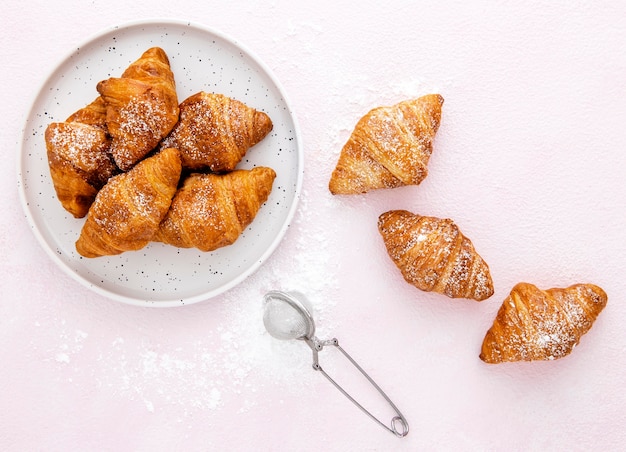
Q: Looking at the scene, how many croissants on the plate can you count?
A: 5